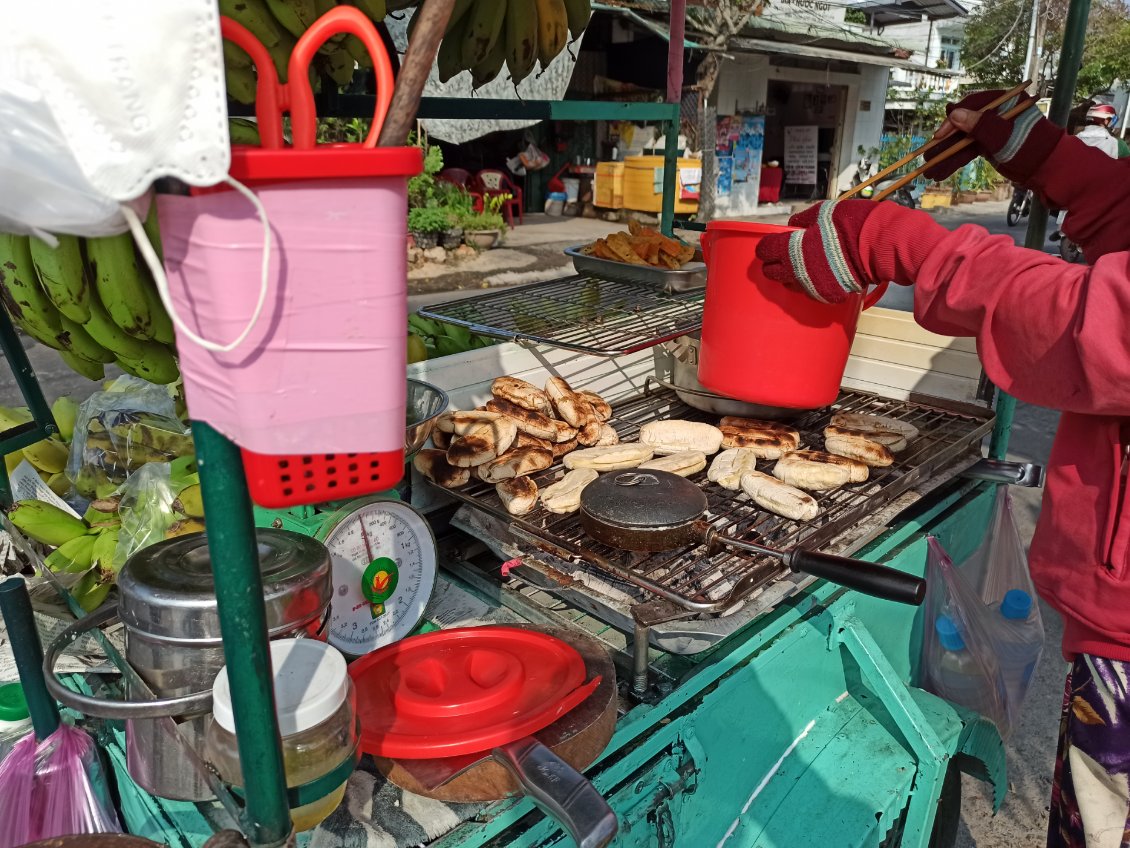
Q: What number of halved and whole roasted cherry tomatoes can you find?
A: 0